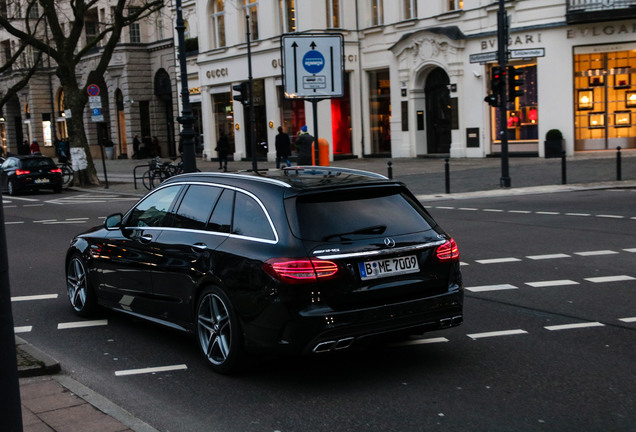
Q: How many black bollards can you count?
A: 4